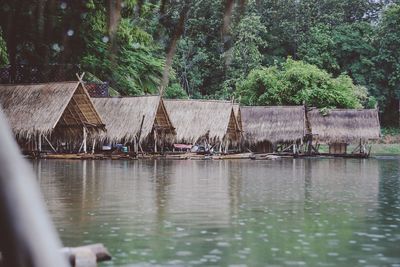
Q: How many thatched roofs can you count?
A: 5